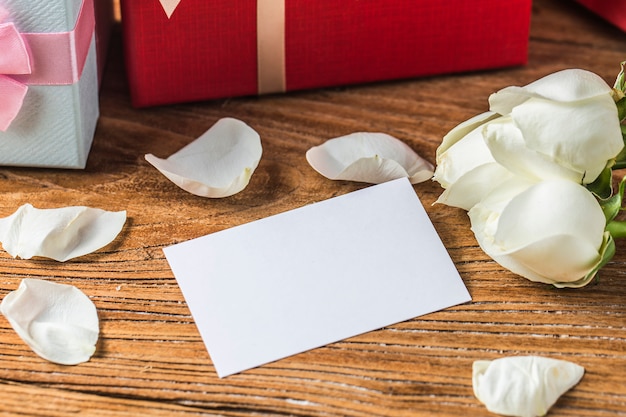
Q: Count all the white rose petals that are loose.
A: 5